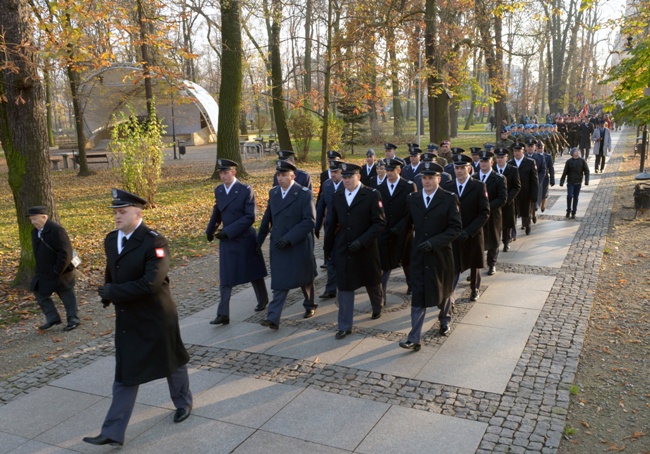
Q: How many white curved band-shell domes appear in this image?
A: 1